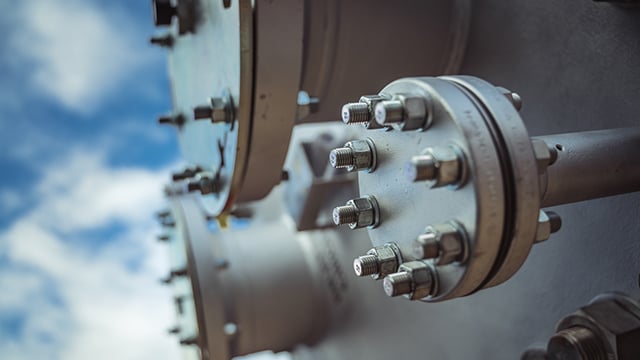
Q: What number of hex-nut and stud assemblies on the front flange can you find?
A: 8